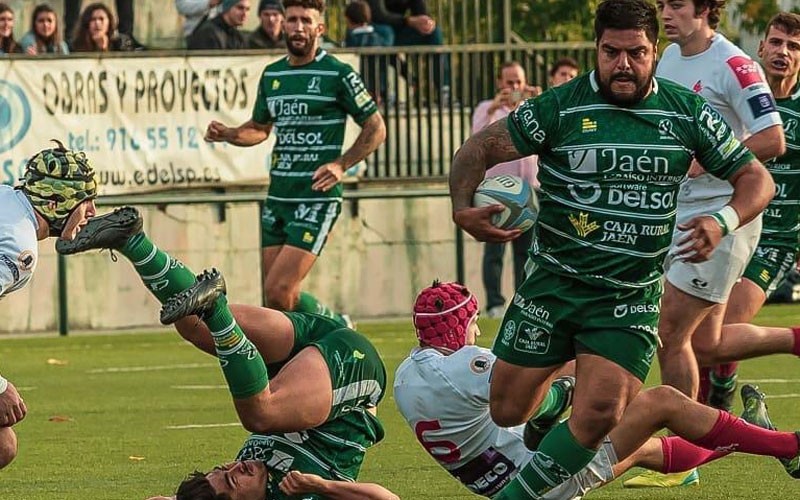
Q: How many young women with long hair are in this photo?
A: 3